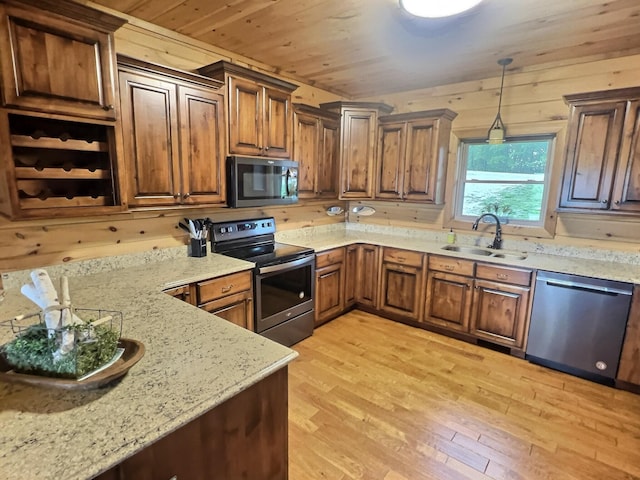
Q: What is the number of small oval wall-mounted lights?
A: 2